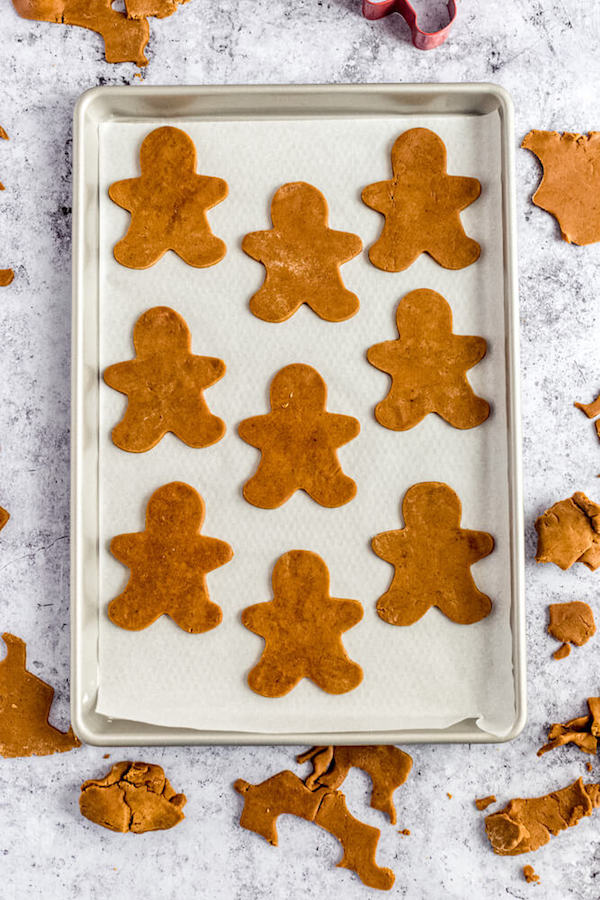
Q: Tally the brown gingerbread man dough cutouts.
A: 9